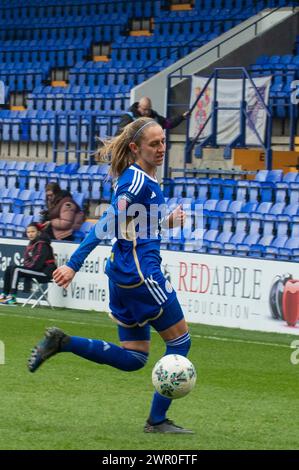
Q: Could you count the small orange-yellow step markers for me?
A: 5